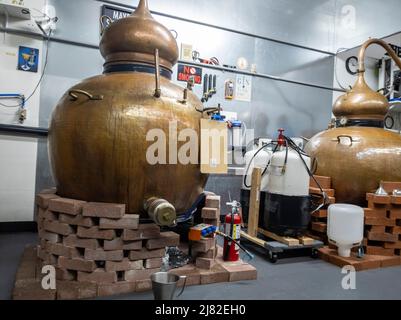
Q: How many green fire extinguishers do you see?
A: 0